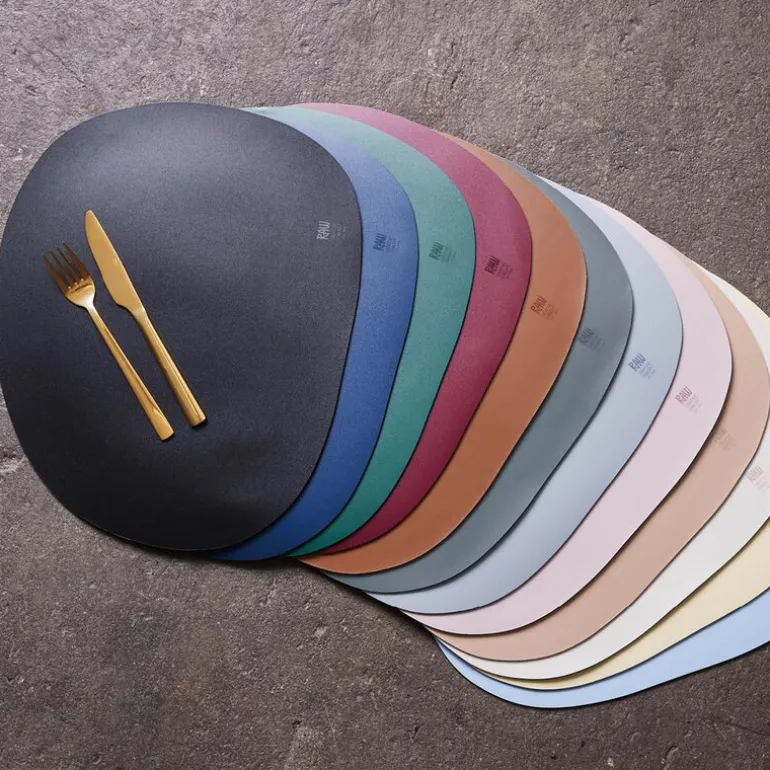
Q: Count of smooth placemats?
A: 12